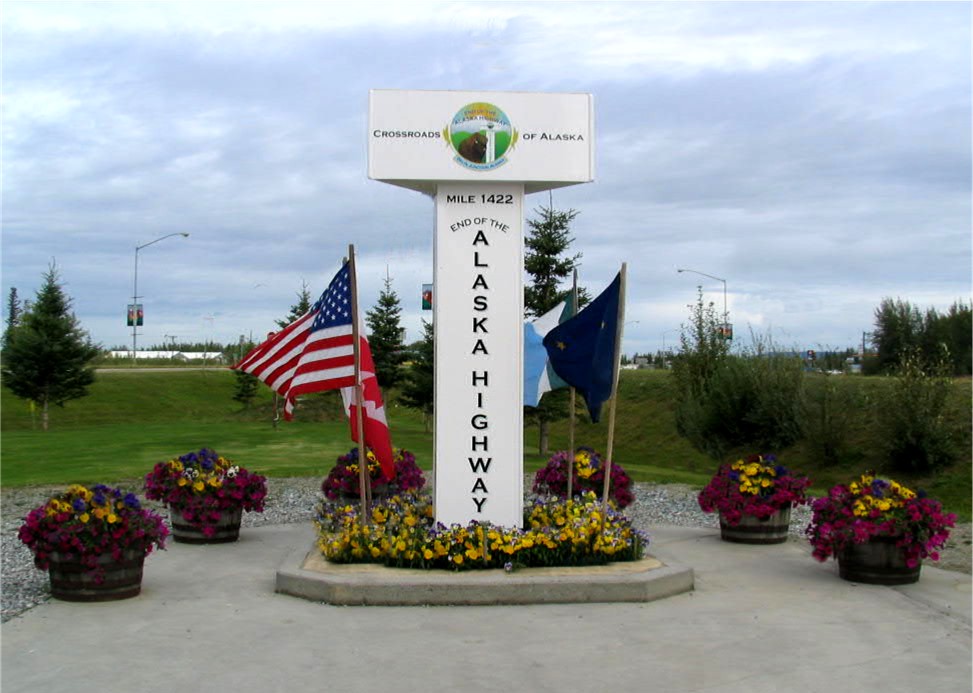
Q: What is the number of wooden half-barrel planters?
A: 6